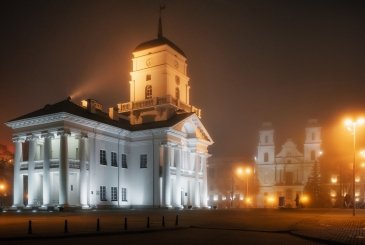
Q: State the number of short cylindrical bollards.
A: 7